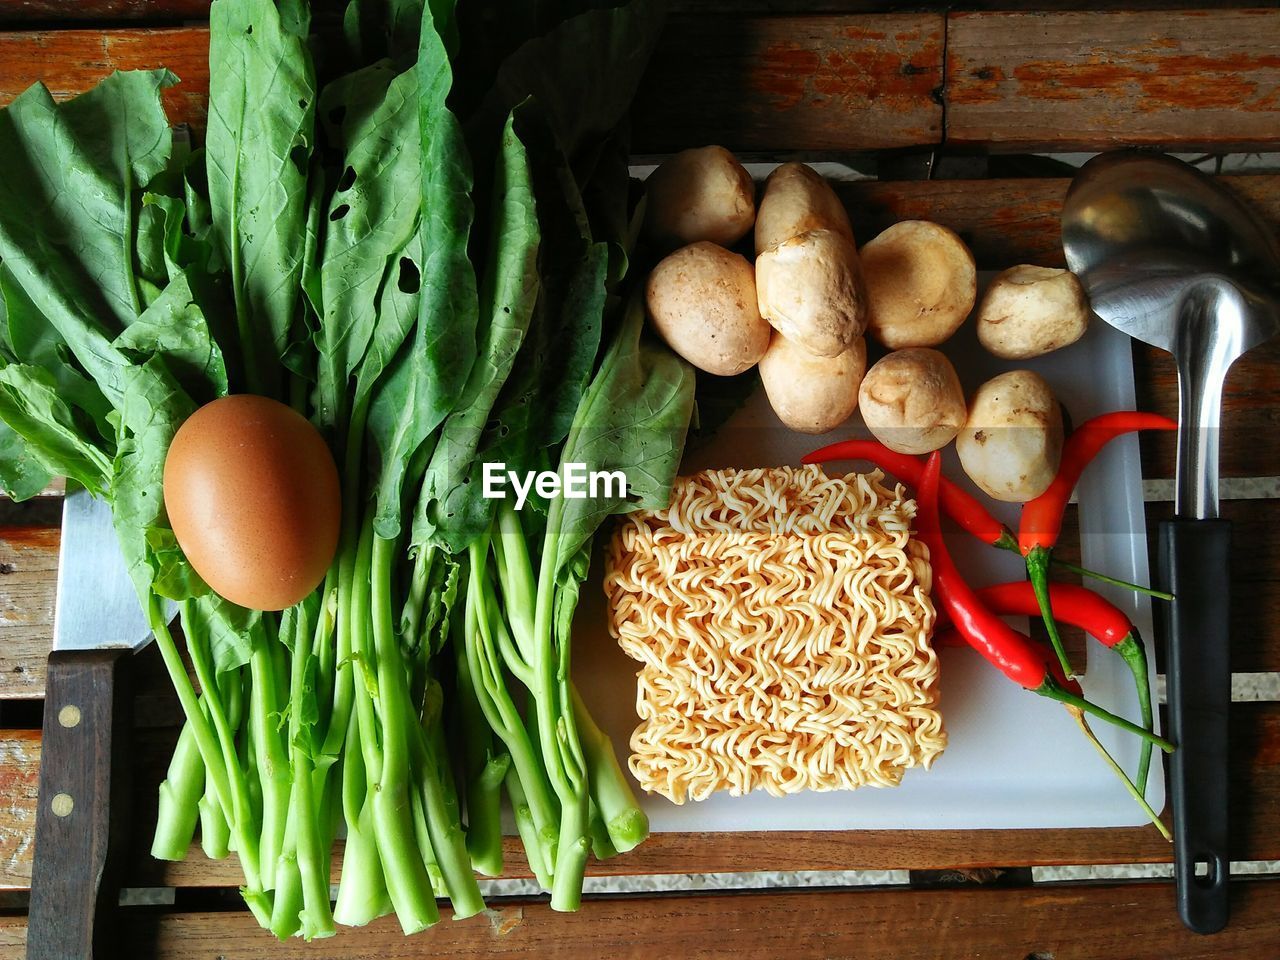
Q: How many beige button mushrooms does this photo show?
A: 9